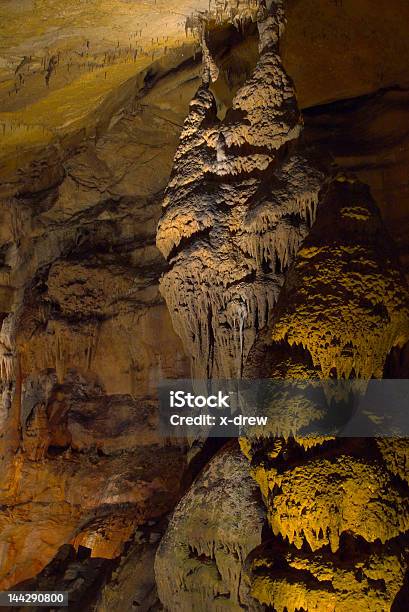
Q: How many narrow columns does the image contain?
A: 2